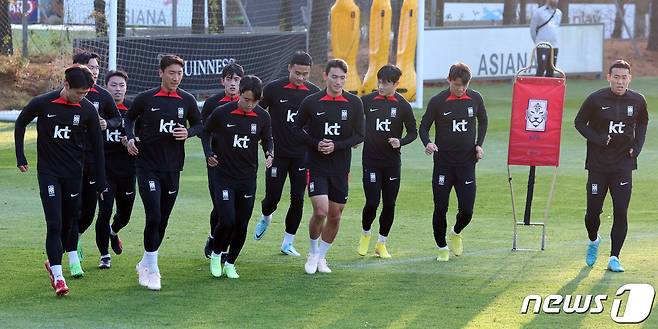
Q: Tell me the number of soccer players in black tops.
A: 11